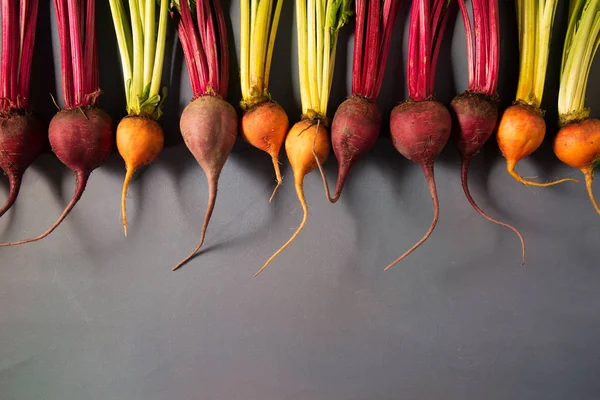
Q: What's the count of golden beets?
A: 5